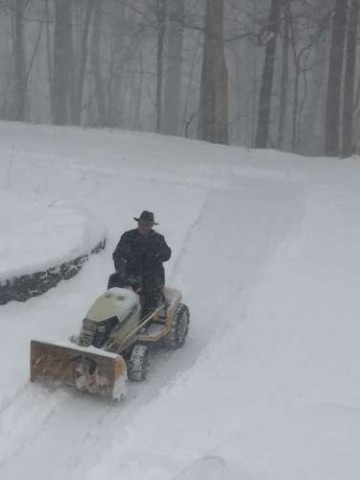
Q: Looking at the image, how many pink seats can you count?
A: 0